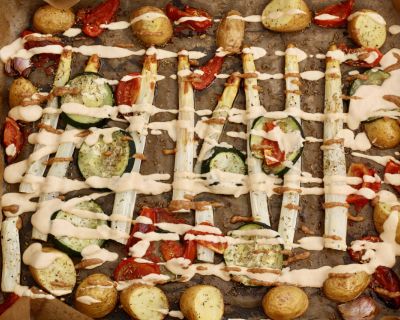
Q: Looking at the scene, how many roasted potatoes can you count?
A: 14